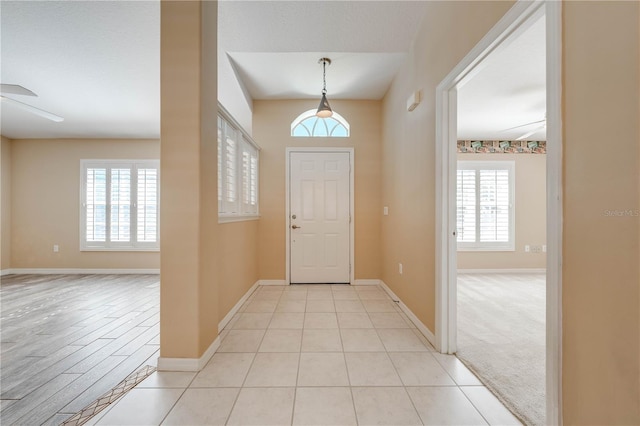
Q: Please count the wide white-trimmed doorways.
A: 1